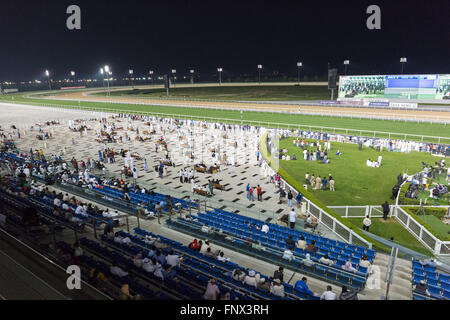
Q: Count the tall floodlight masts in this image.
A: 14